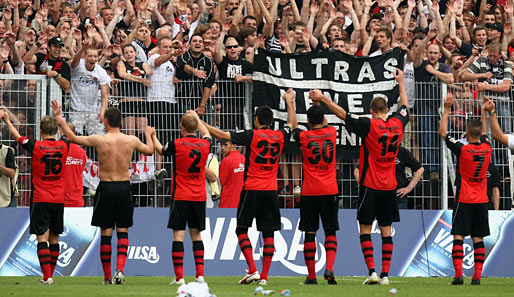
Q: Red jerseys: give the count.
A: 6